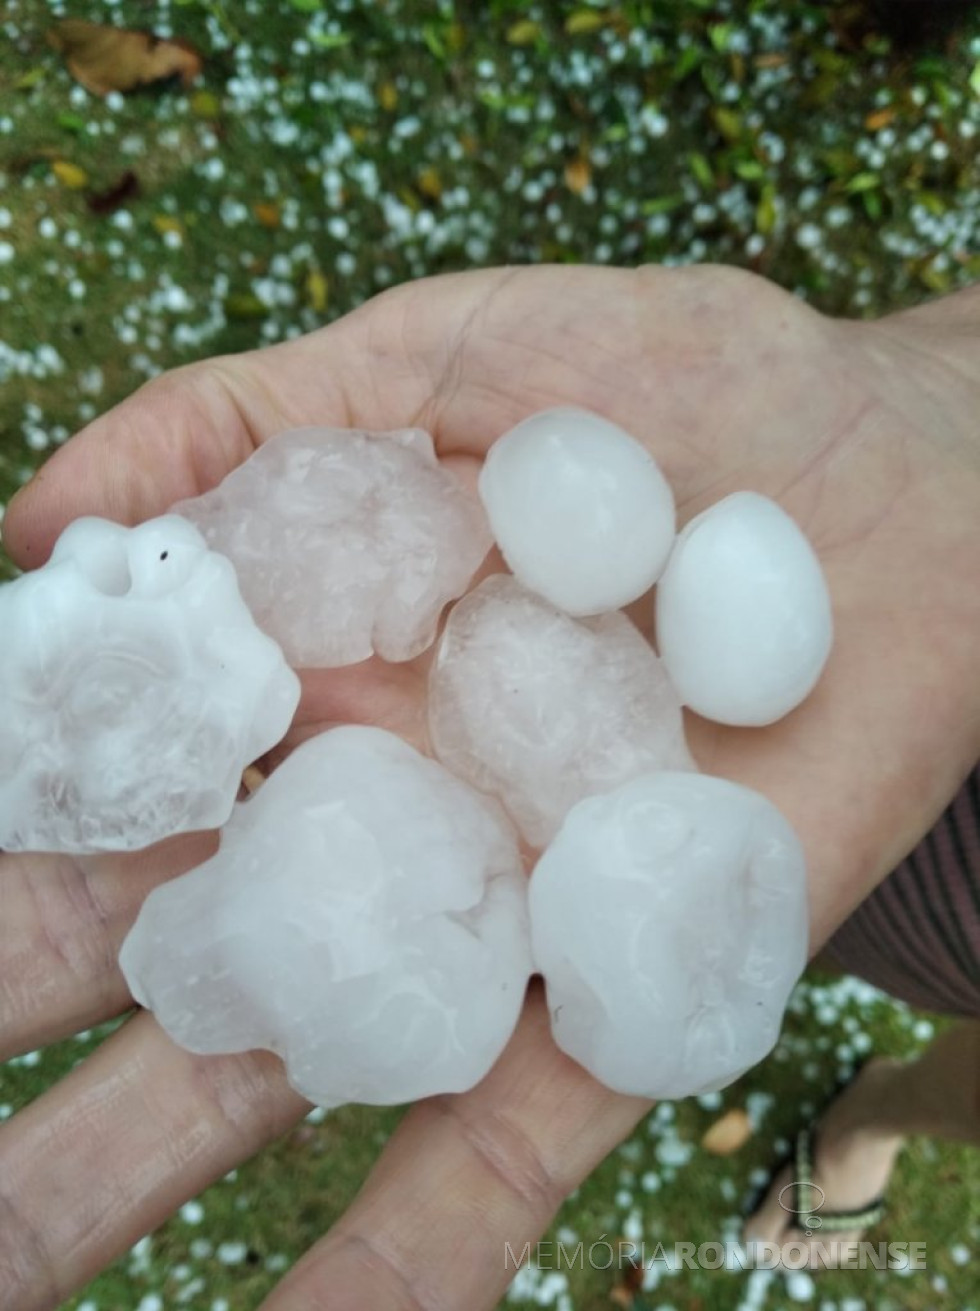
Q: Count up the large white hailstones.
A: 7